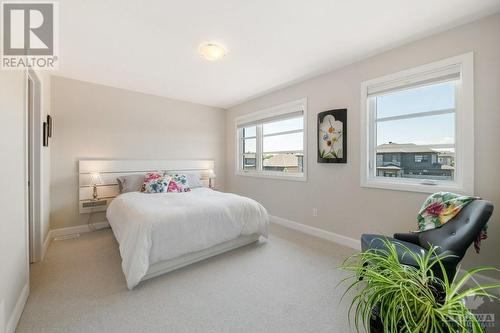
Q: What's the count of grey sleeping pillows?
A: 2